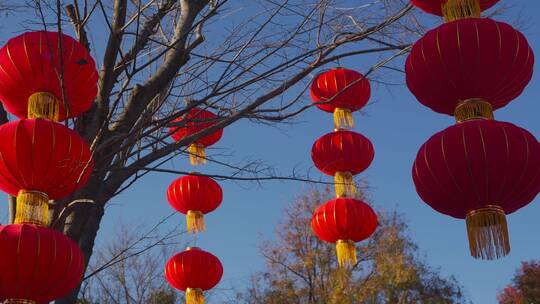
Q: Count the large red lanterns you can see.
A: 12